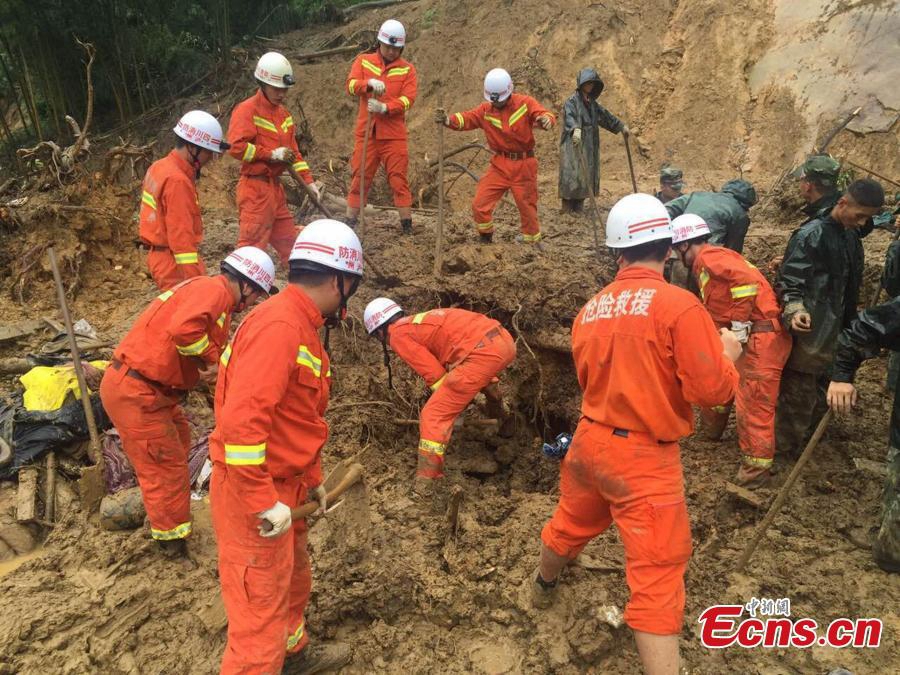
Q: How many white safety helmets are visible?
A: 9